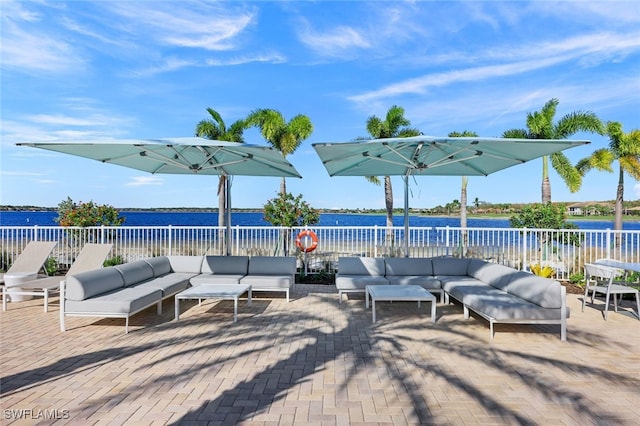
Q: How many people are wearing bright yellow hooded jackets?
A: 0